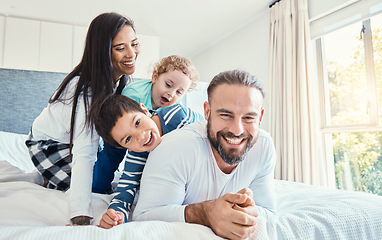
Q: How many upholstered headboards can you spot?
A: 1